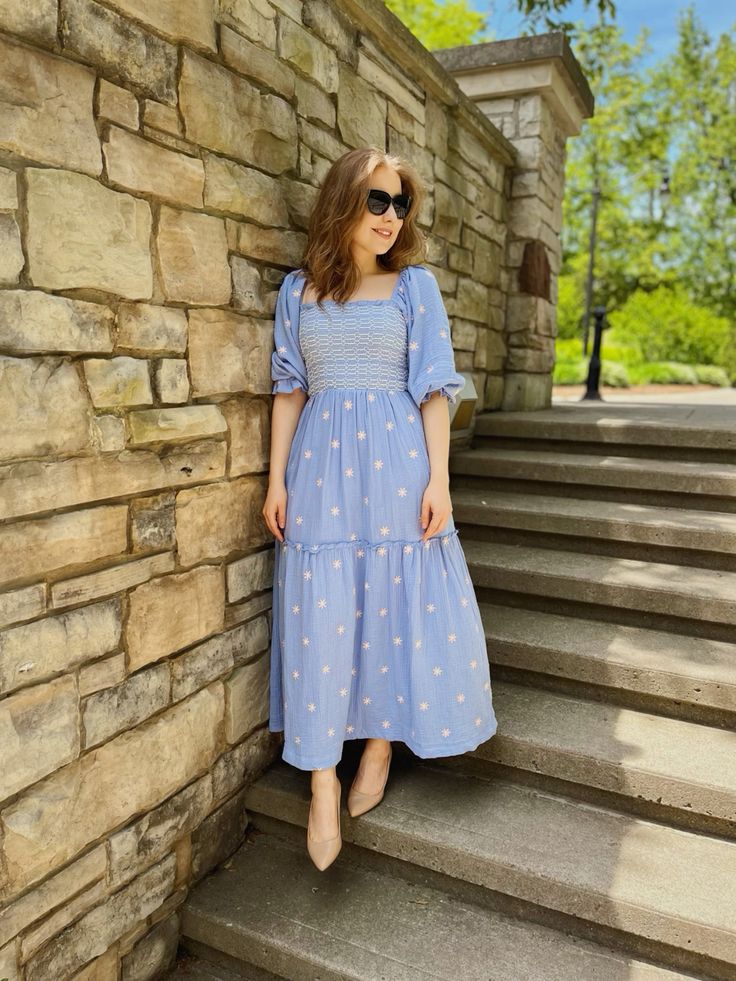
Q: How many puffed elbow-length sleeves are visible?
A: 2